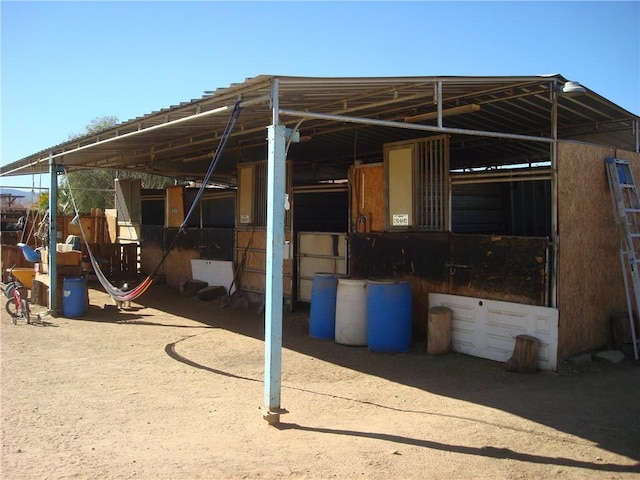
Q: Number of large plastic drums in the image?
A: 4